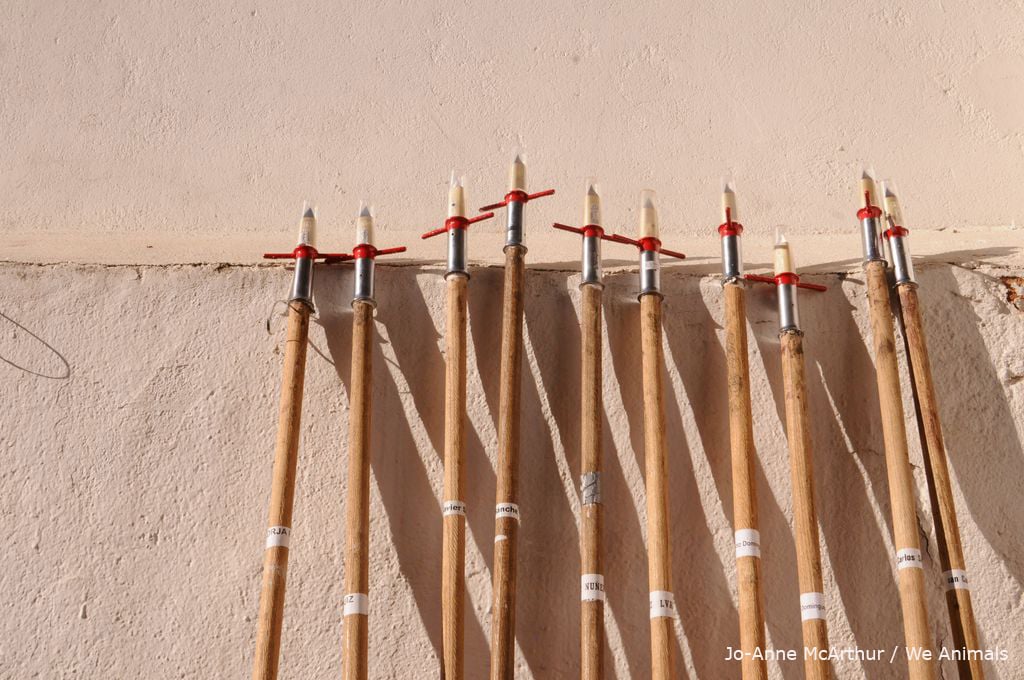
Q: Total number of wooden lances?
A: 10